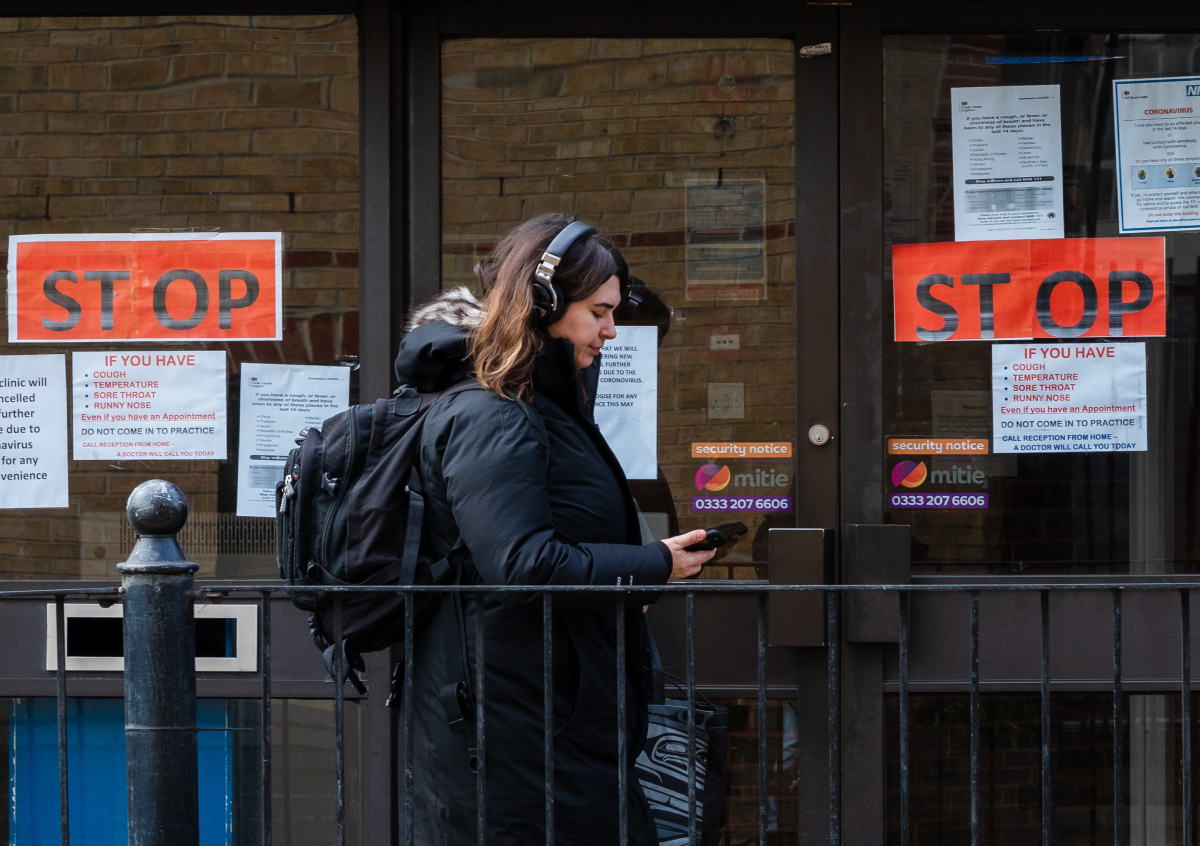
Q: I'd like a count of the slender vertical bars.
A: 15